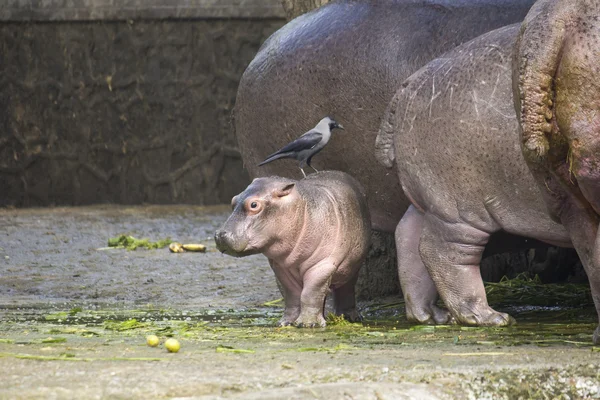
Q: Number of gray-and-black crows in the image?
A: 1